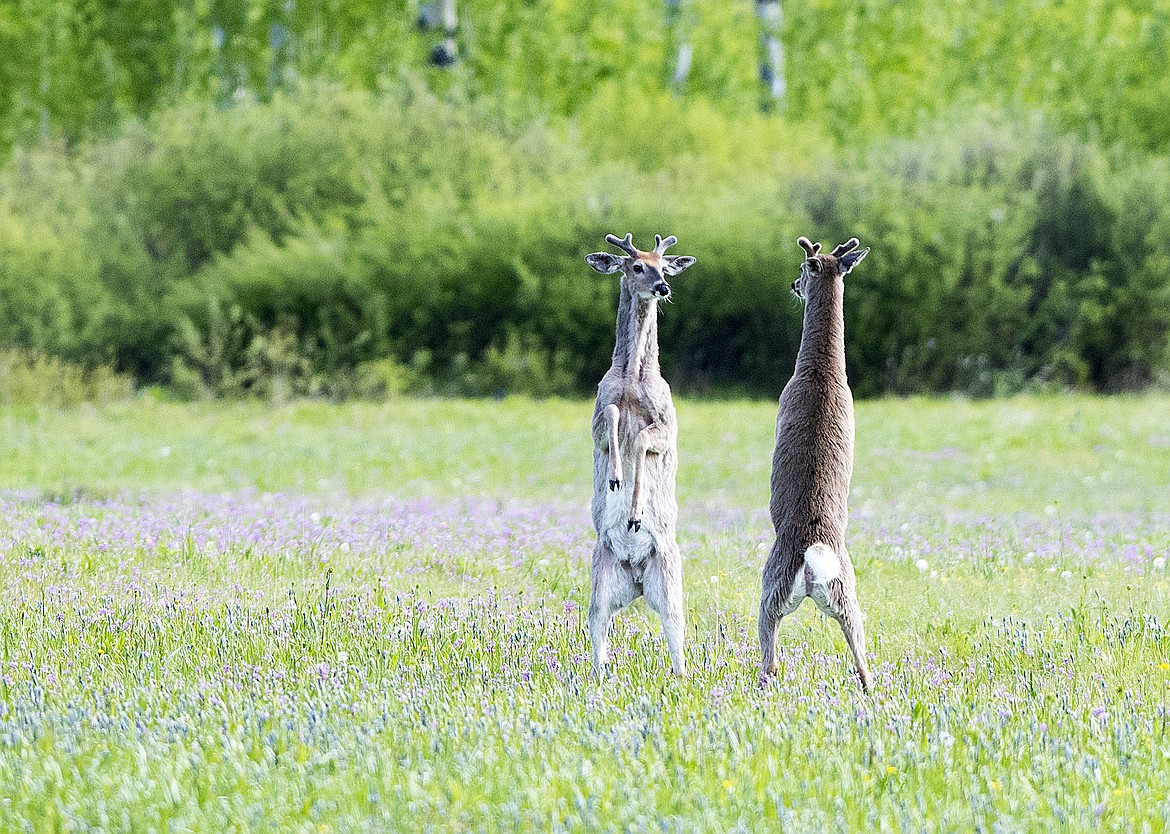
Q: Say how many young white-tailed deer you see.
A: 2